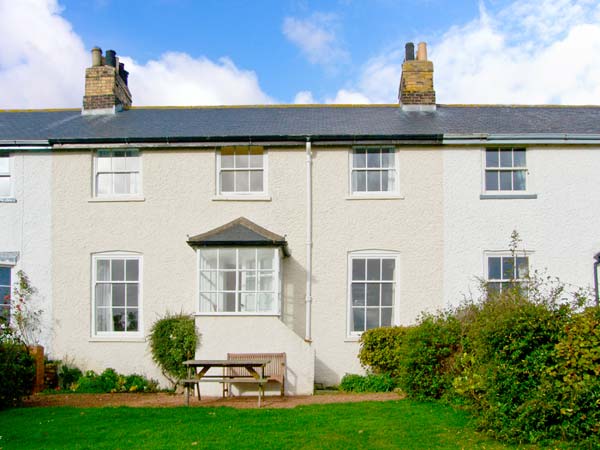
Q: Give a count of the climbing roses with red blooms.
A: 1